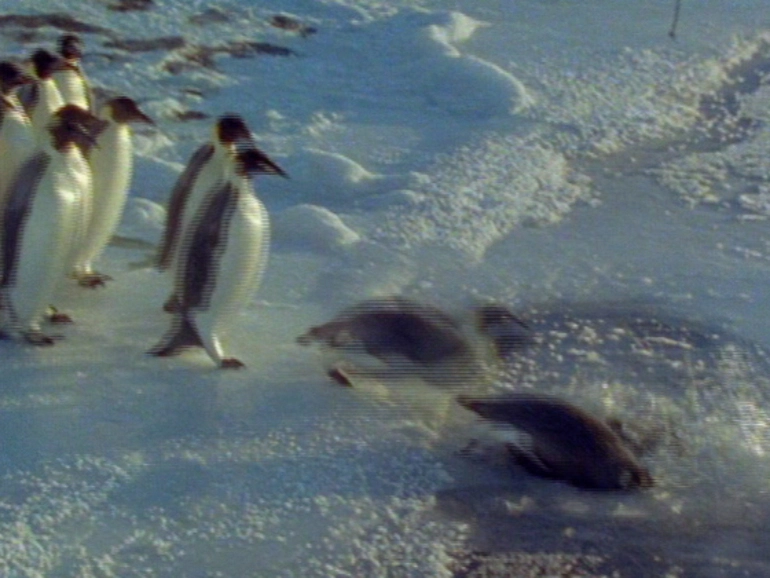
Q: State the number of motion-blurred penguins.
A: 2